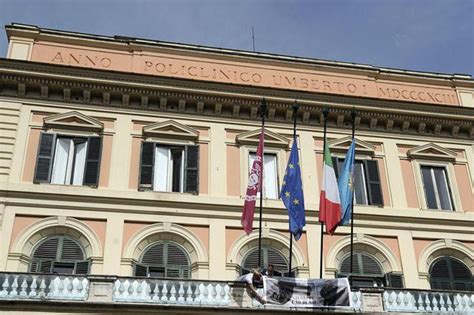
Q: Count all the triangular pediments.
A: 5